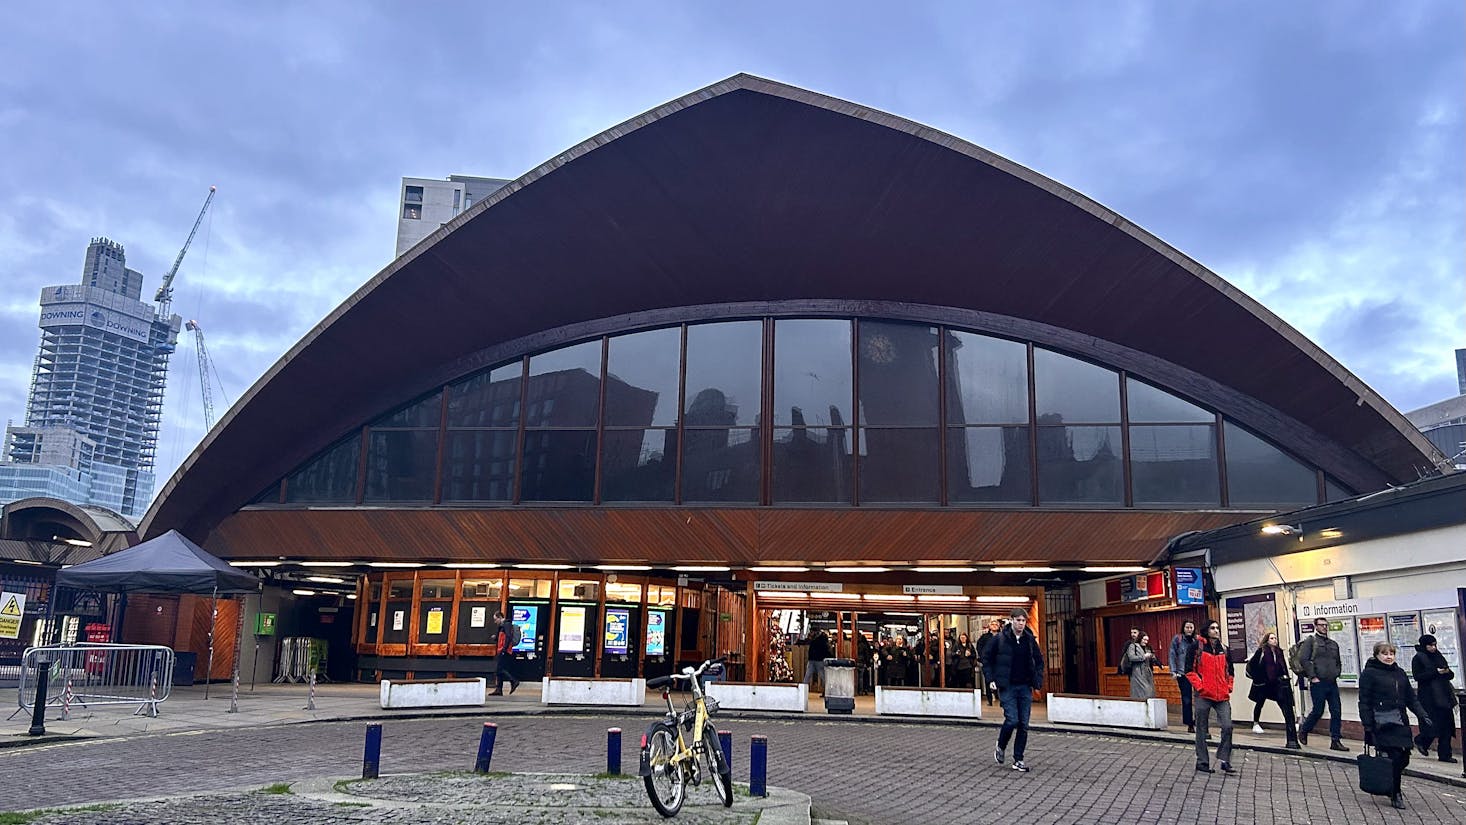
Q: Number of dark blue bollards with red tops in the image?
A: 5